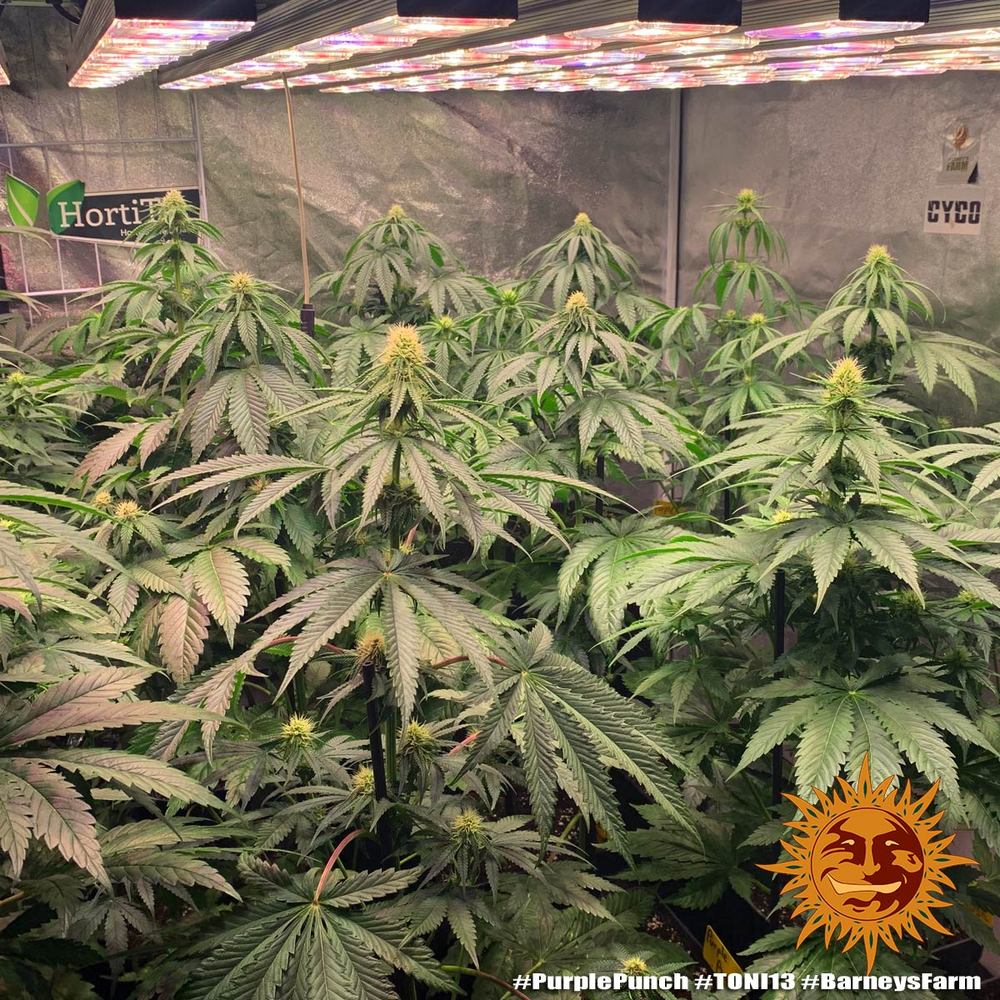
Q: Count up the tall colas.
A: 9